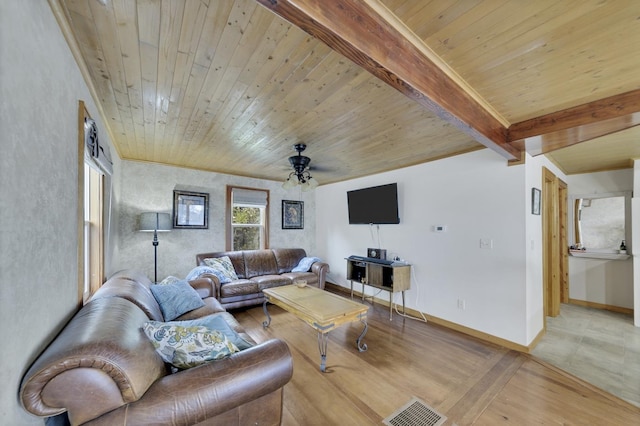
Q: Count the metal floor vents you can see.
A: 1